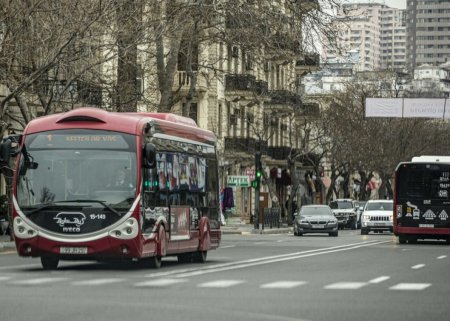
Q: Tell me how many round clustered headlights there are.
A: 6